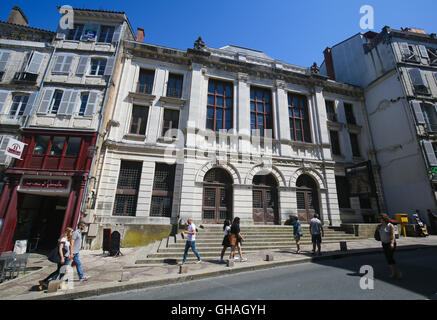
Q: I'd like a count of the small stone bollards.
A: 6